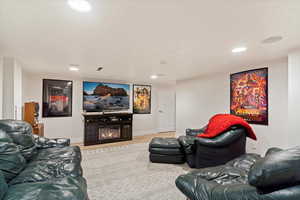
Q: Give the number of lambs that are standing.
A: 0